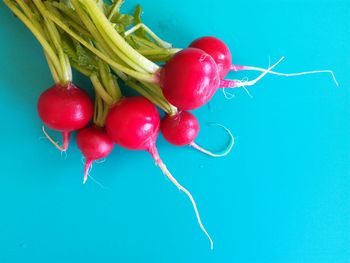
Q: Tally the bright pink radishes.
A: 6